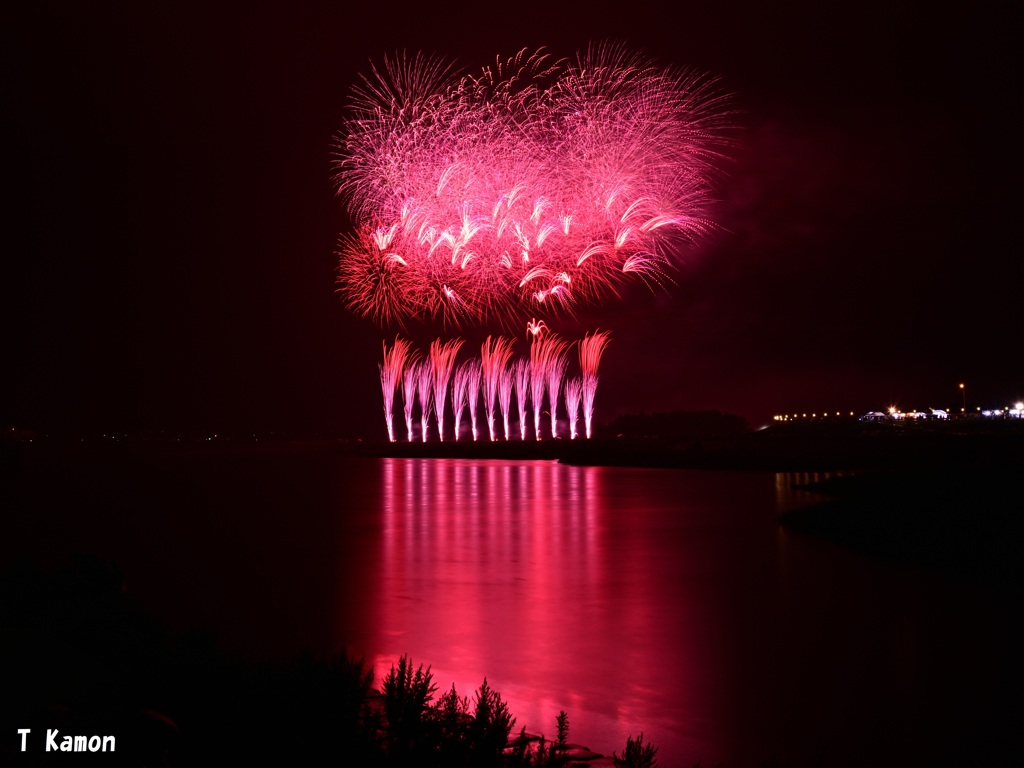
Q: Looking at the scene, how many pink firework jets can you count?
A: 13